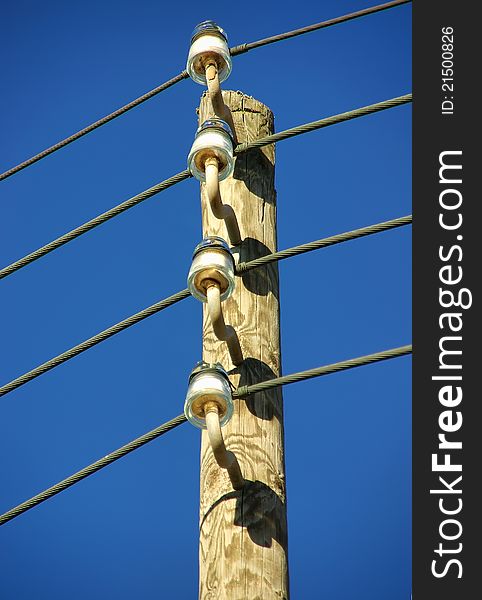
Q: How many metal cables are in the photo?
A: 4